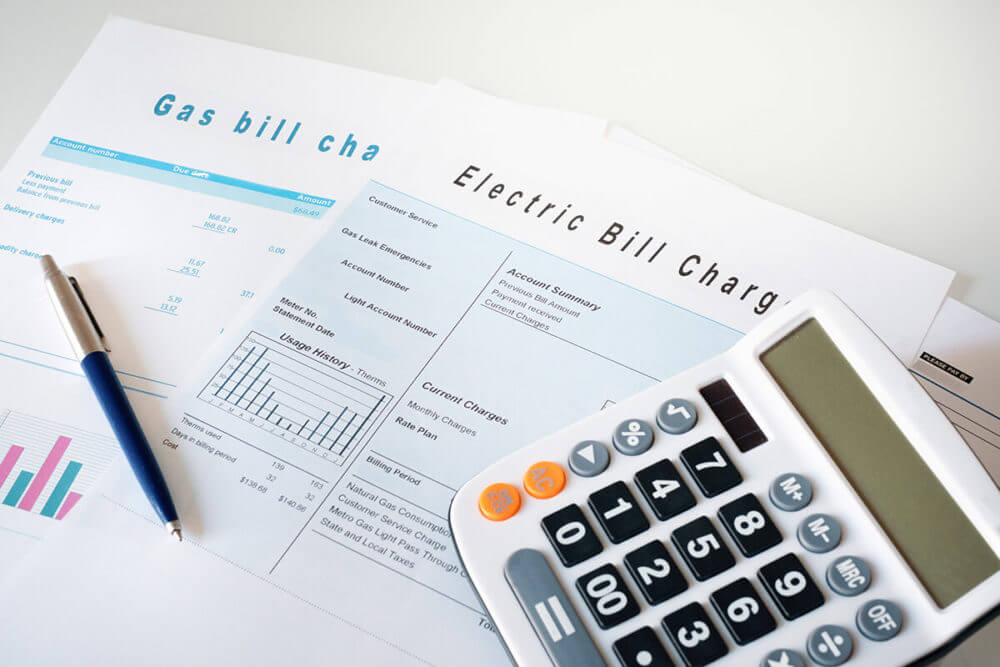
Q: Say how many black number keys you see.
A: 11